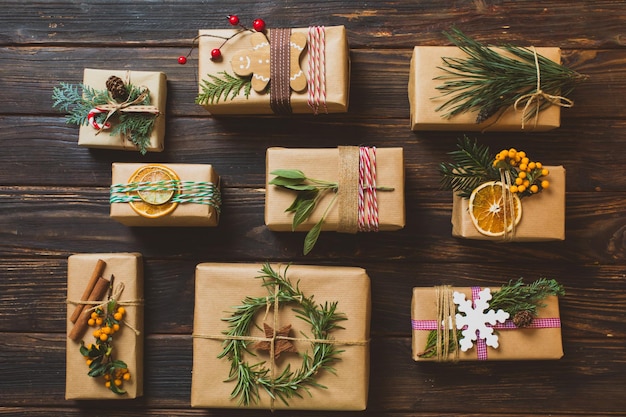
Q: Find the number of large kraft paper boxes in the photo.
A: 1